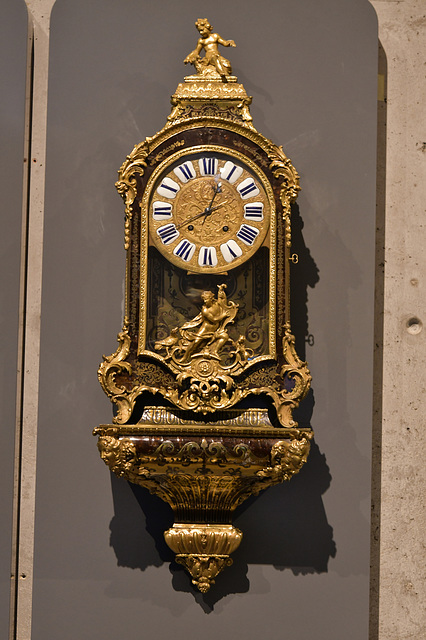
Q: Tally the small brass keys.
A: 1